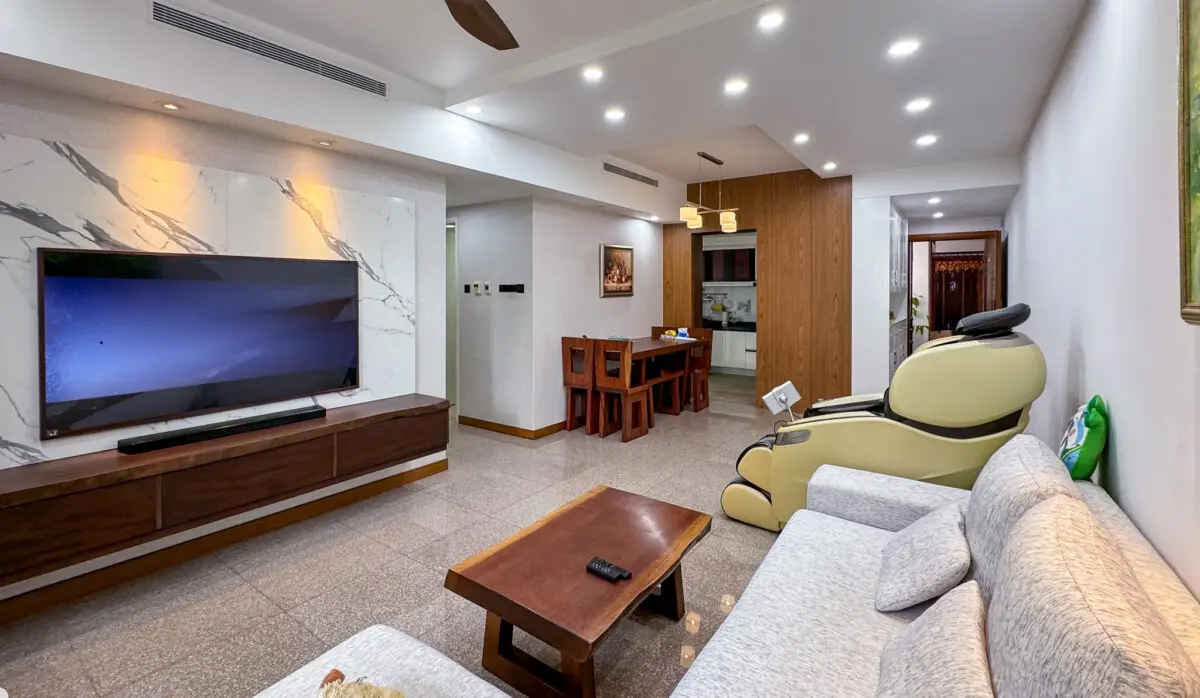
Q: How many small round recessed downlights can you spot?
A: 15